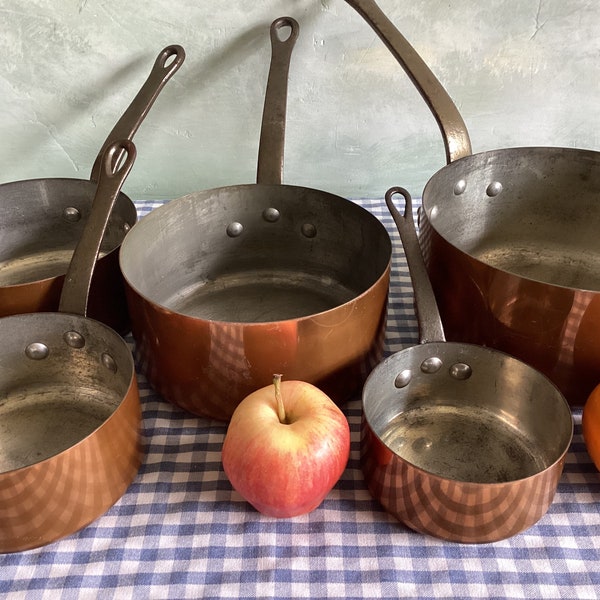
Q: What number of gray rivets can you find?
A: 14